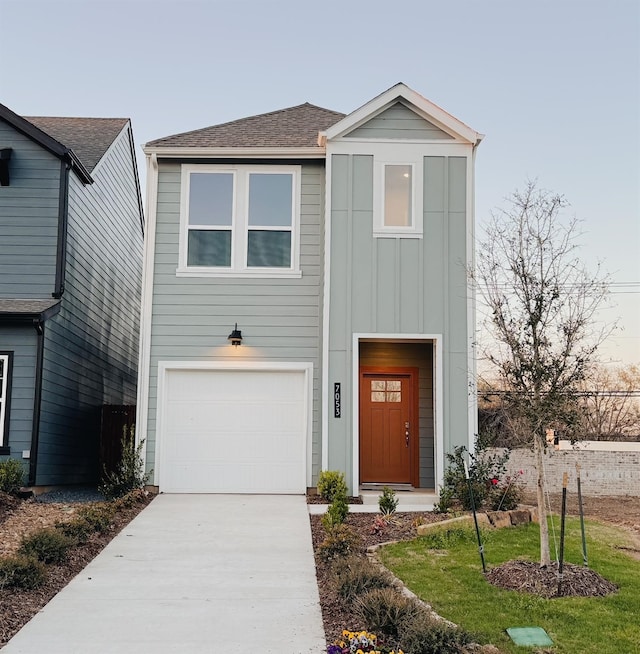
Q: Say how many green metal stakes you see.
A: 3